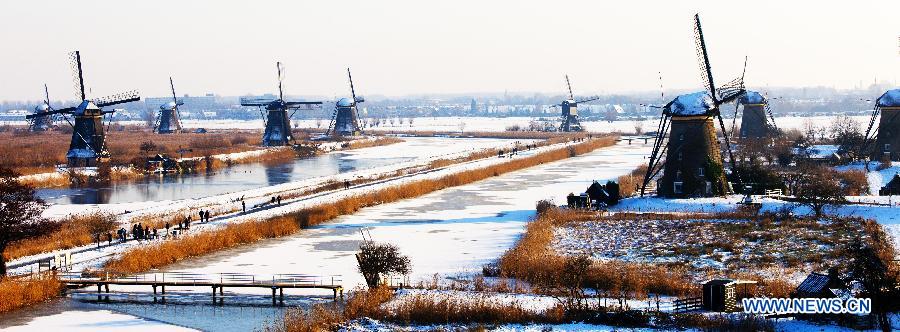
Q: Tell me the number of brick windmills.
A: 3